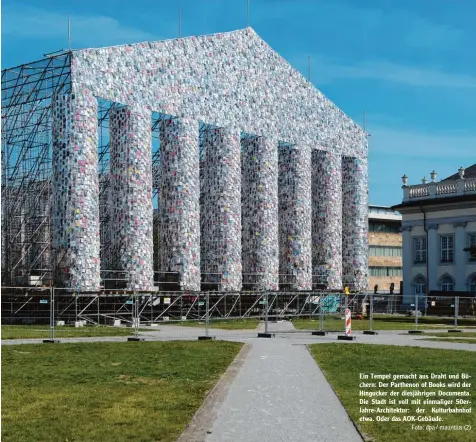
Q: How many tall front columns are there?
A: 8